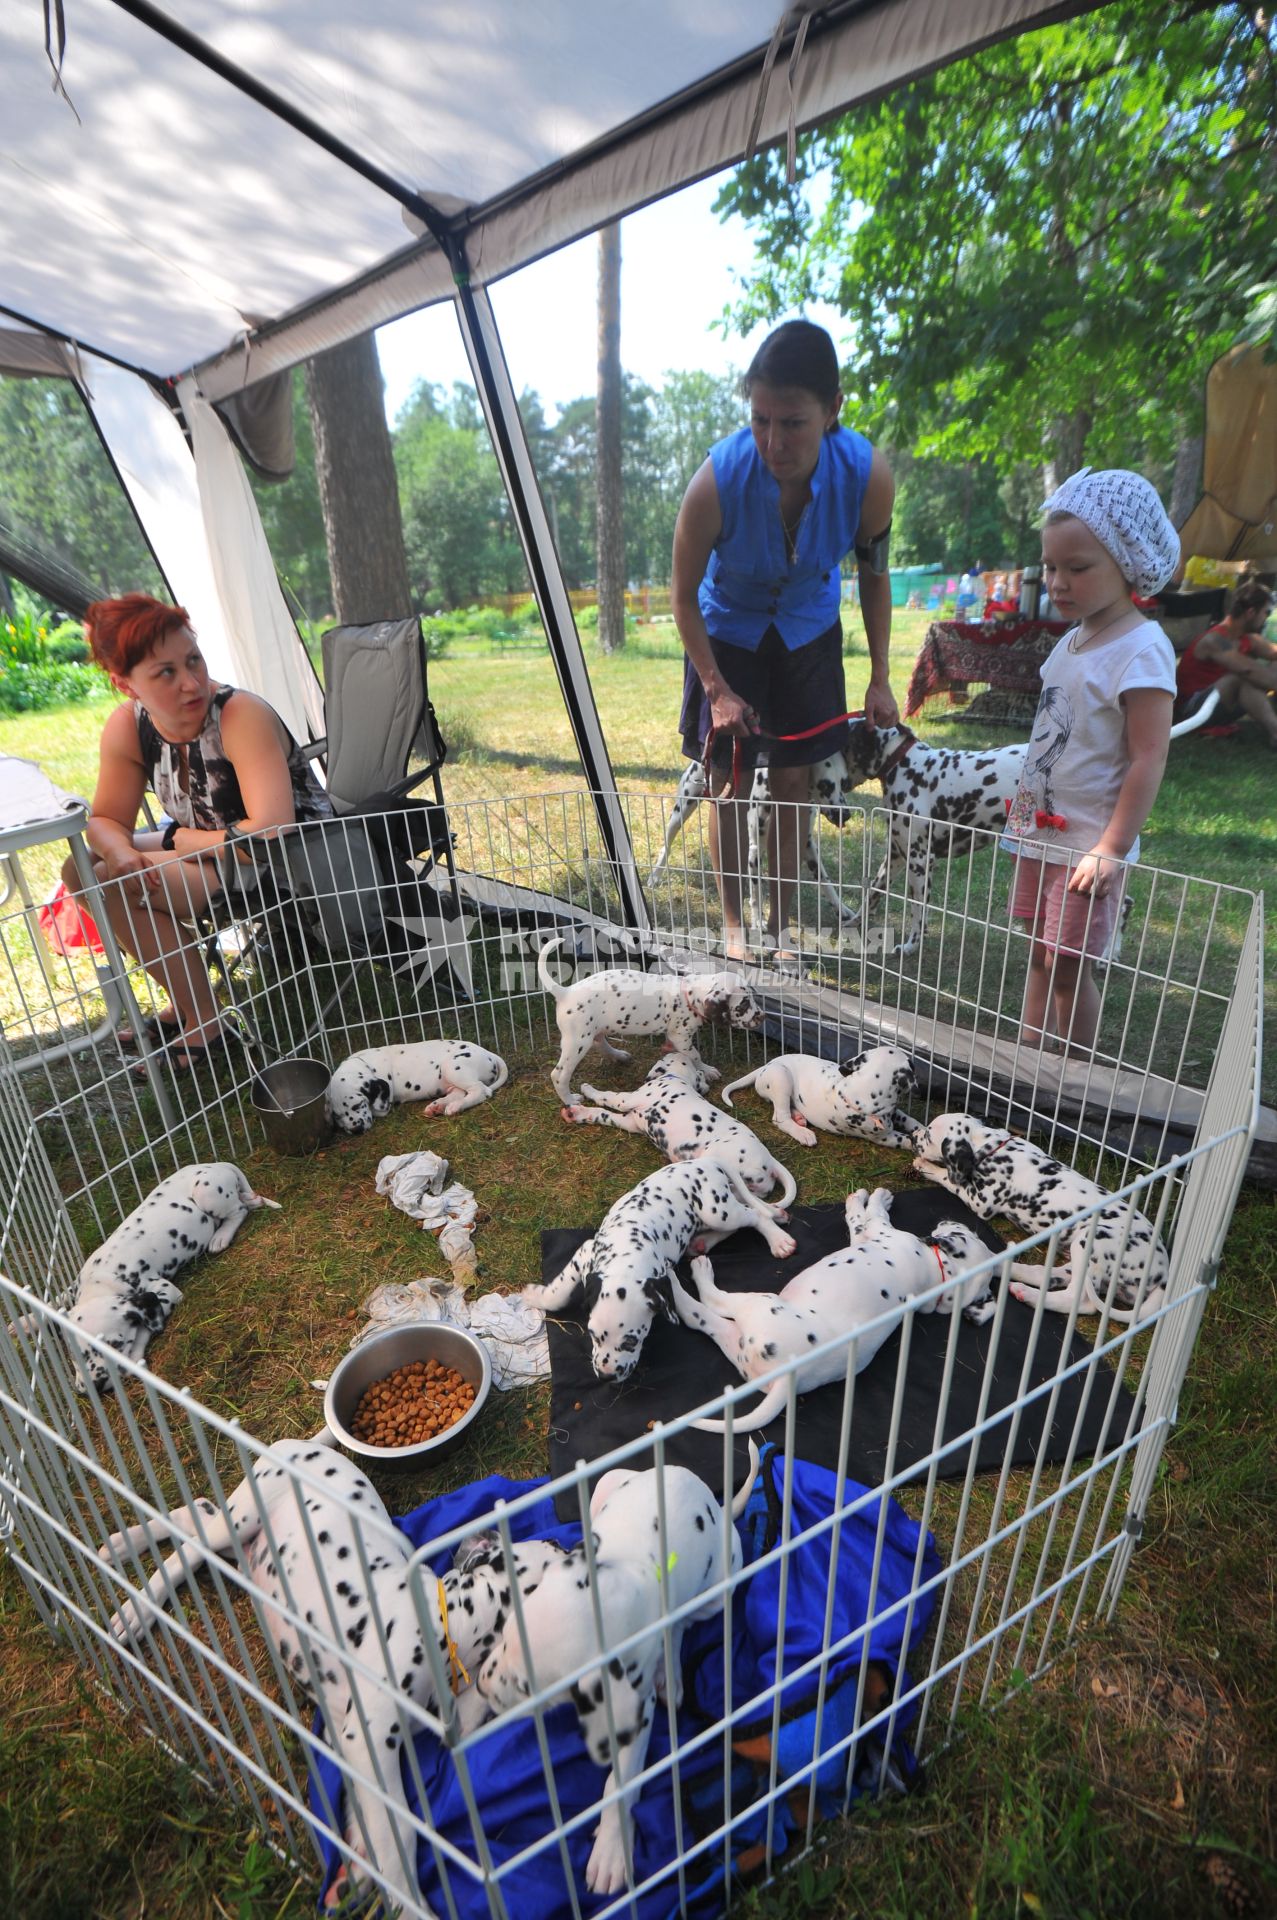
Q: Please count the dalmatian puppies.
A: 10